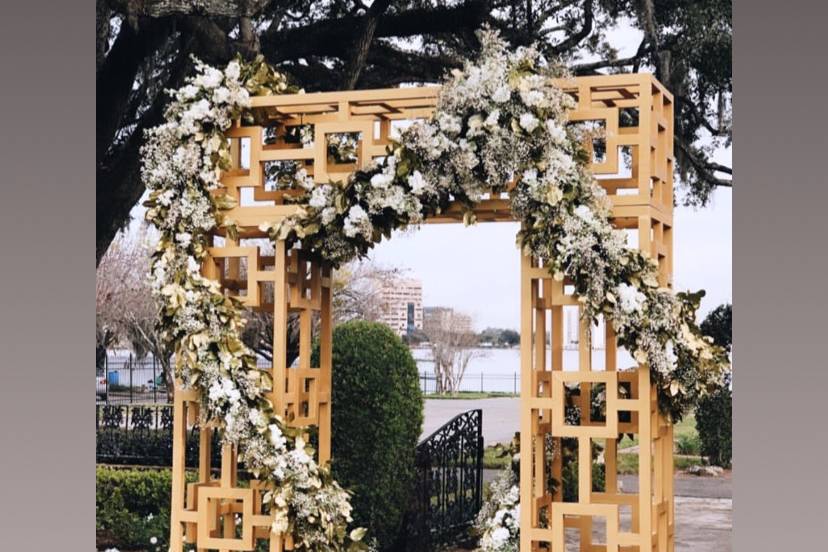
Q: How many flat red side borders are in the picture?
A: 0